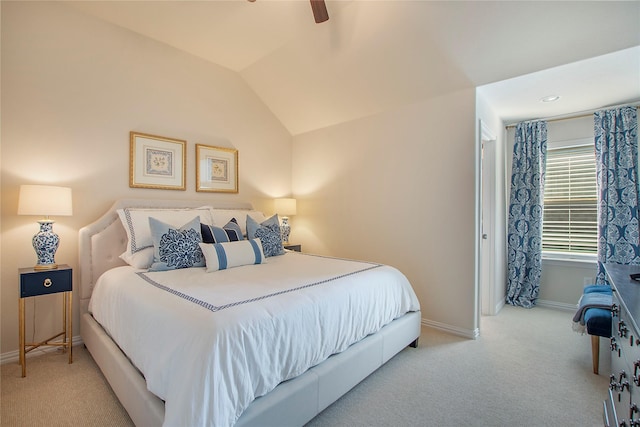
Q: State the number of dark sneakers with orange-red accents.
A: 0